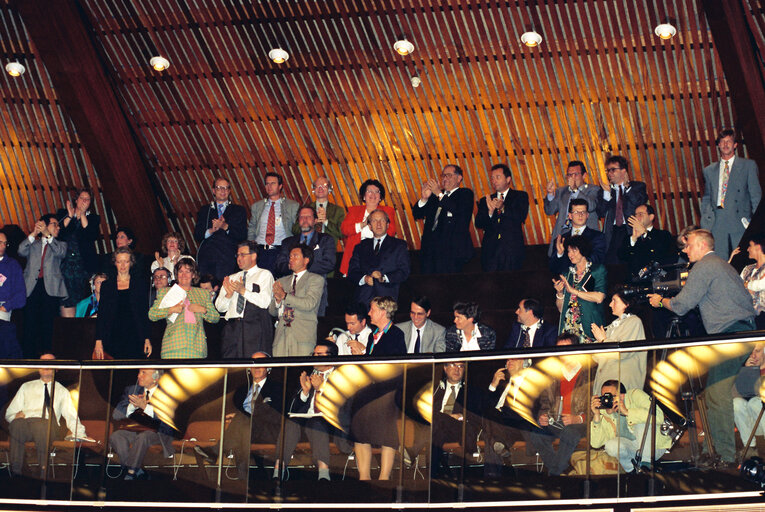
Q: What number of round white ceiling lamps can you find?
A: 6